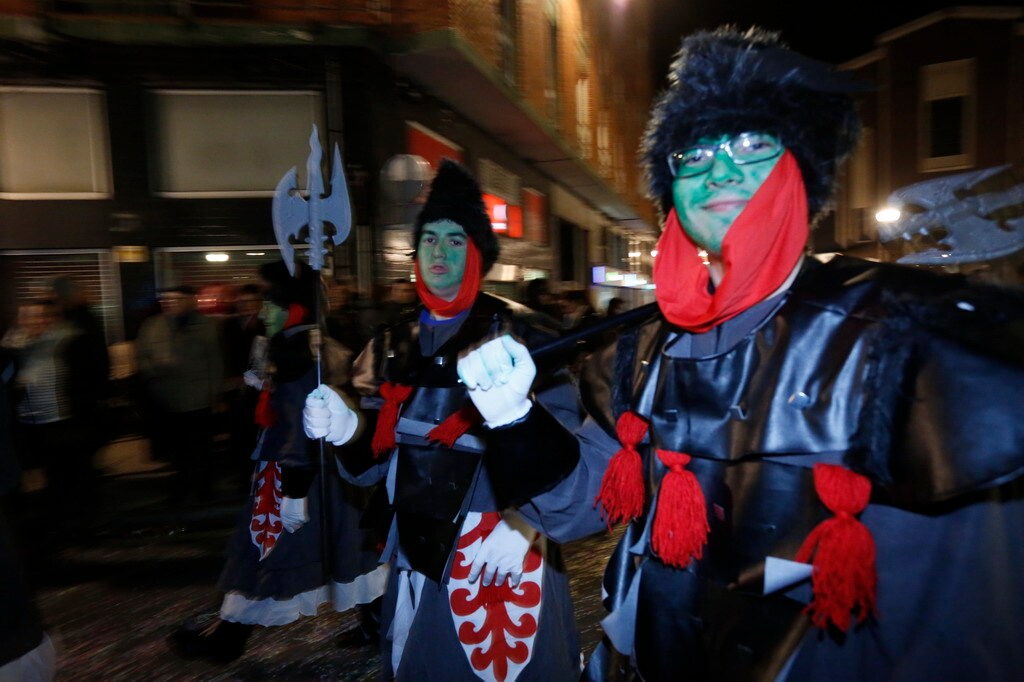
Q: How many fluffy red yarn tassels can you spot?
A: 6